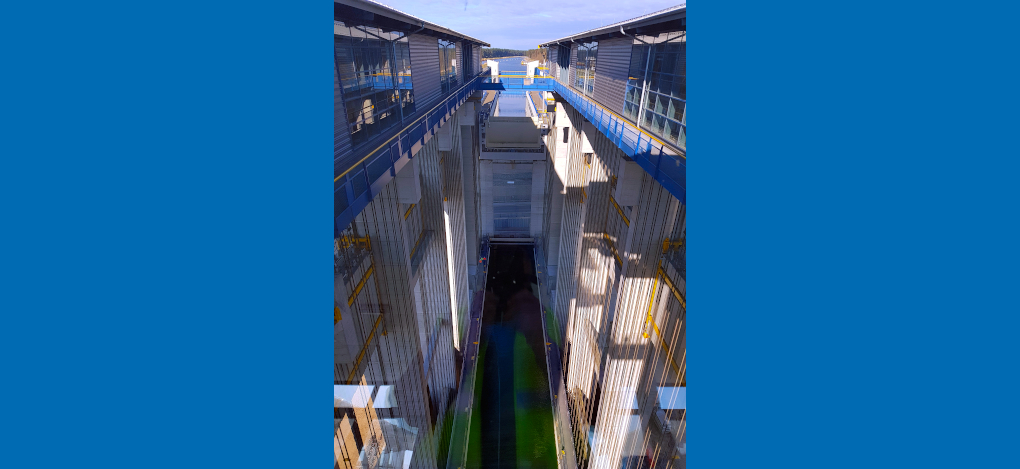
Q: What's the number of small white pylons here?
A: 2